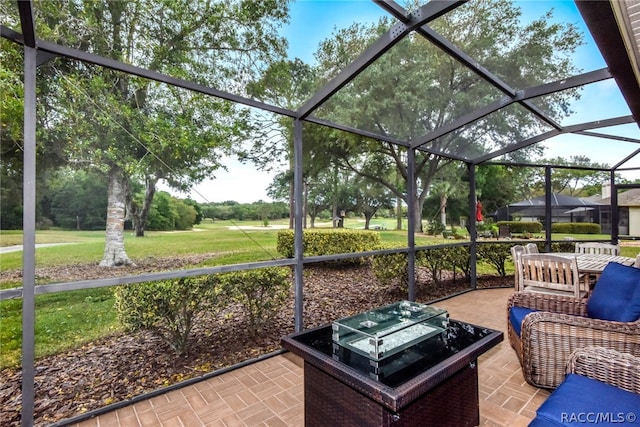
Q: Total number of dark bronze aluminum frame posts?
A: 6